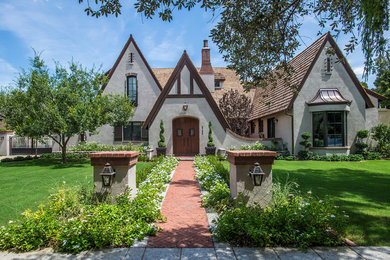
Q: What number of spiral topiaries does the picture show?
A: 2